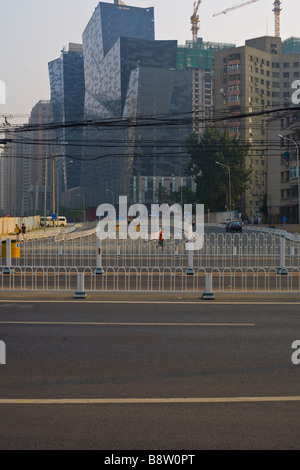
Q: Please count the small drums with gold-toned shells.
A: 0